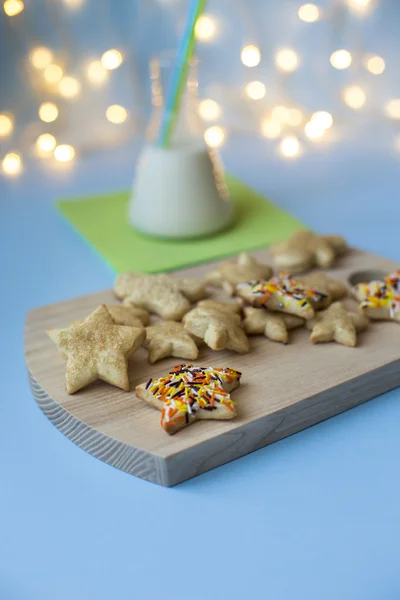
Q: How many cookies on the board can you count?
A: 13